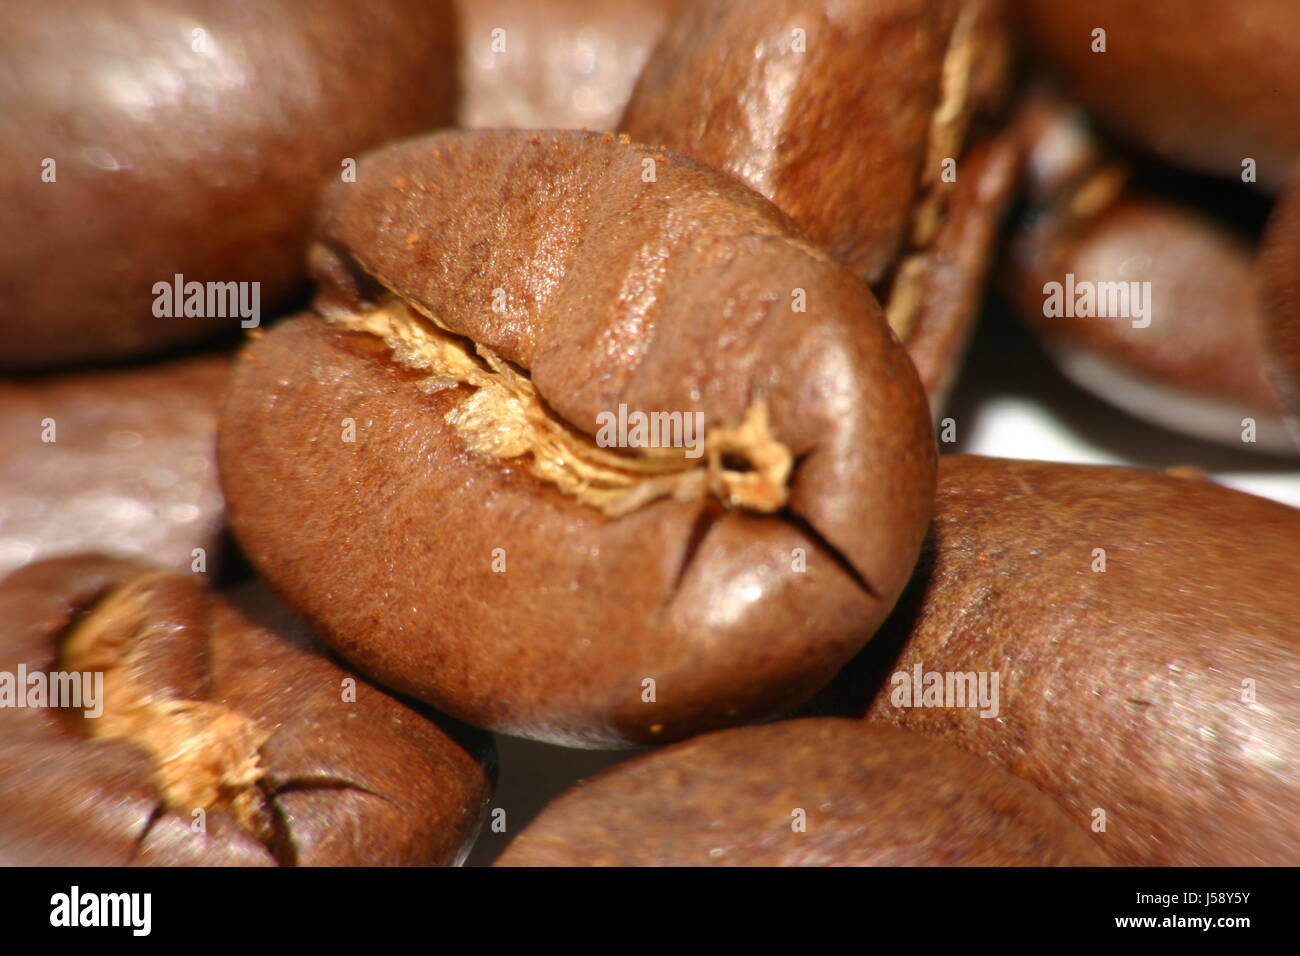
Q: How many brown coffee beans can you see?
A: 11